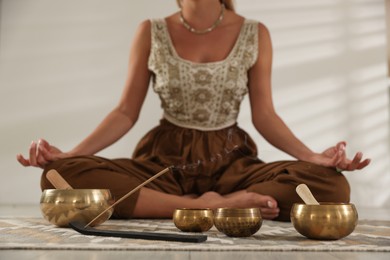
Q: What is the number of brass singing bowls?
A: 4